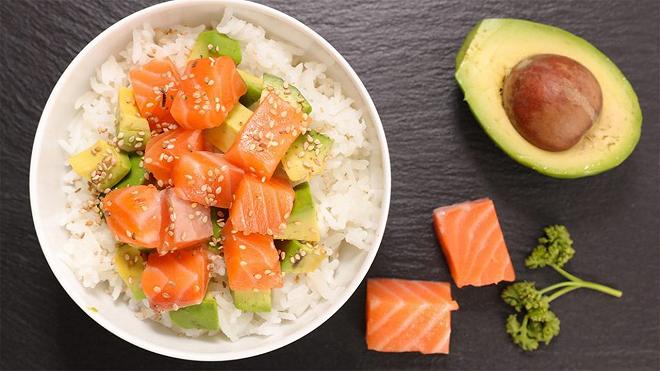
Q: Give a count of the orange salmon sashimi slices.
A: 12